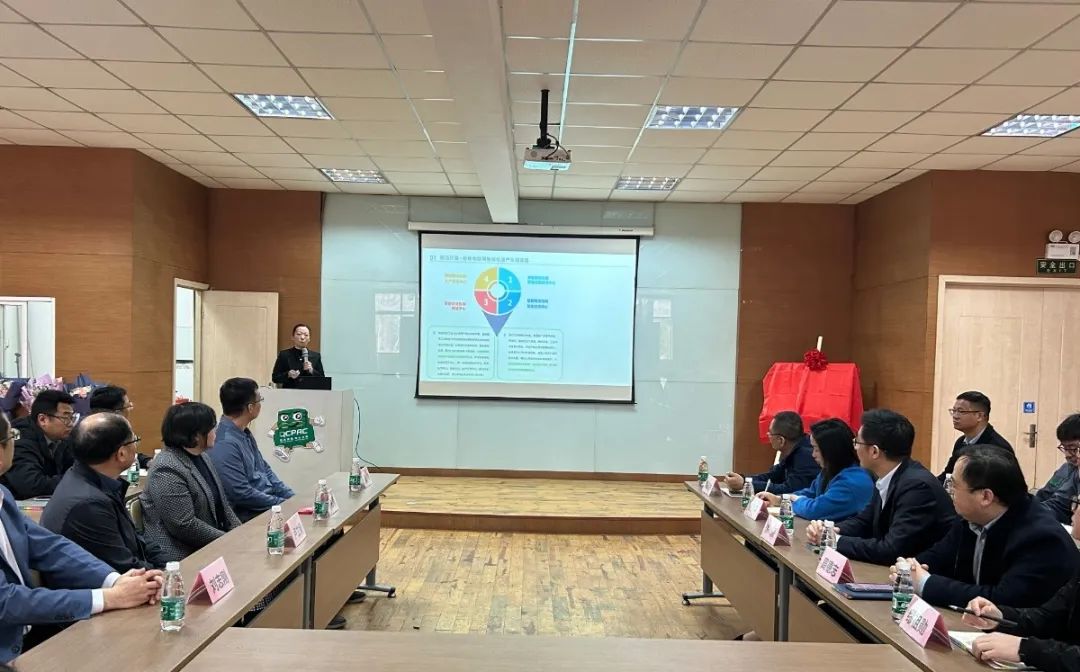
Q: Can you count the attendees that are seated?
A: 13